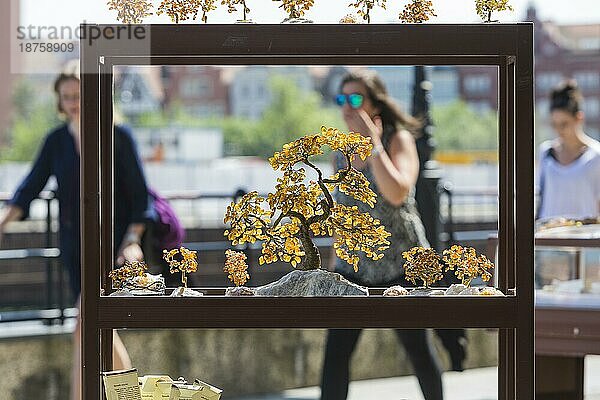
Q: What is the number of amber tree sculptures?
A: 14